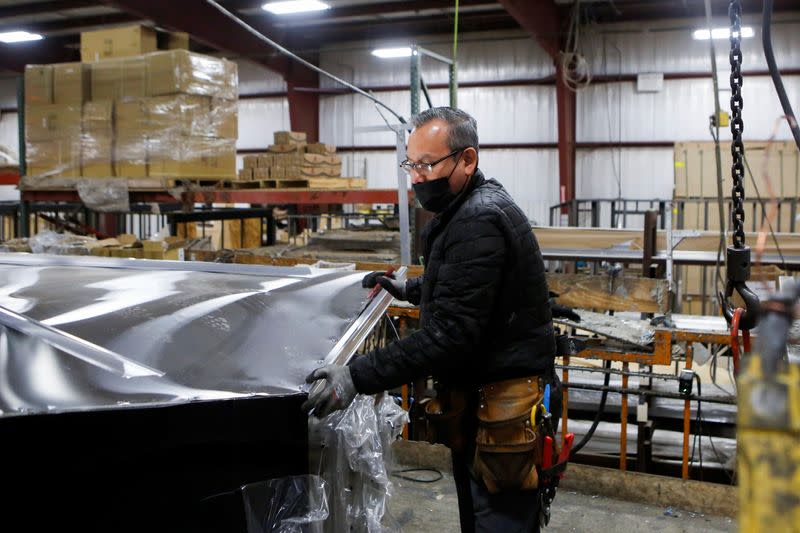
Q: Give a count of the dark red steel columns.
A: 2